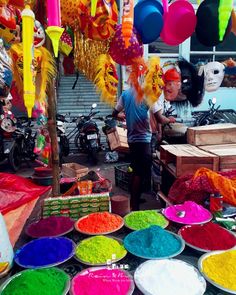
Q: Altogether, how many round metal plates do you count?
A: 12